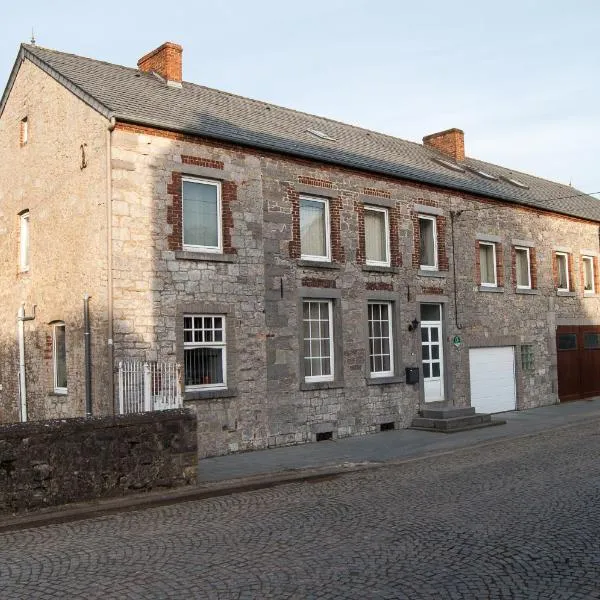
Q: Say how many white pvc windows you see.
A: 14